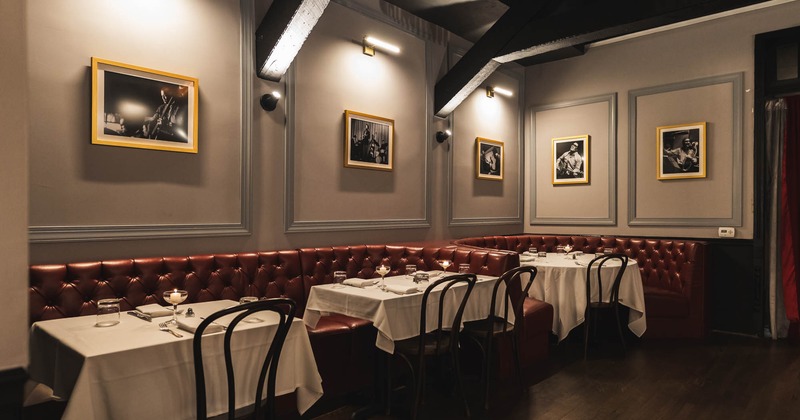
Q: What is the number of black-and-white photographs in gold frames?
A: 5